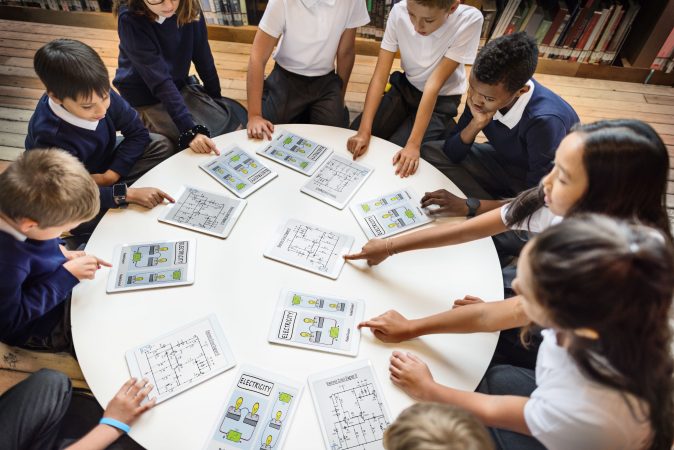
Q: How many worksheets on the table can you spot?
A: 11